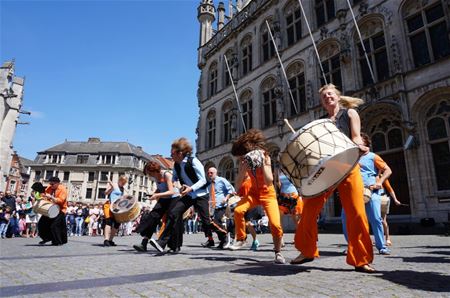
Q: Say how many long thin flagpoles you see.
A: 4